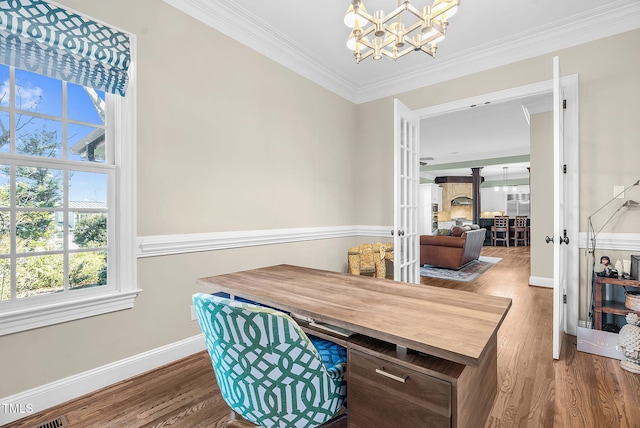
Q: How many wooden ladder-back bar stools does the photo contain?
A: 2